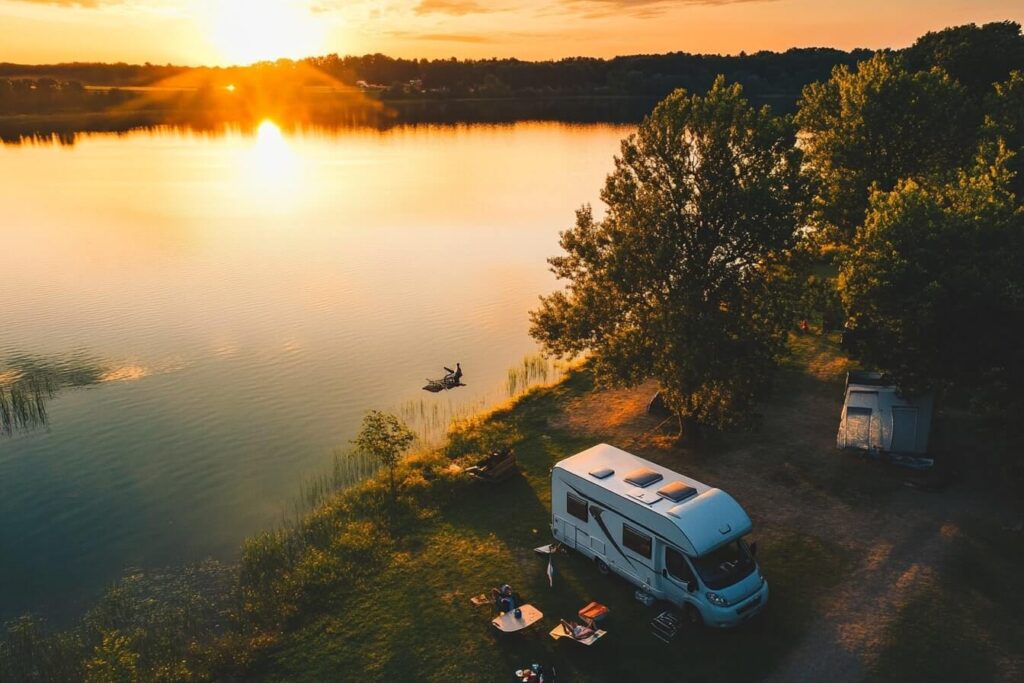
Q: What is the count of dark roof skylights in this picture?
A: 3